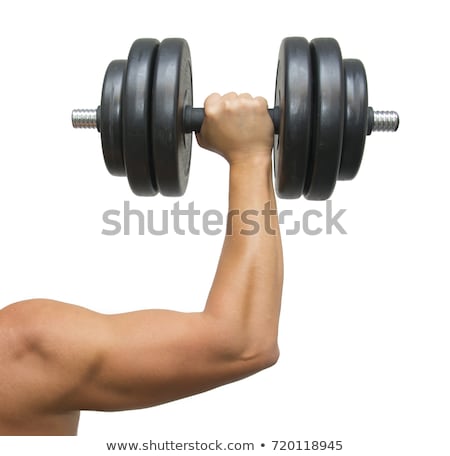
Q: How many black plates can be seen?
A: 6